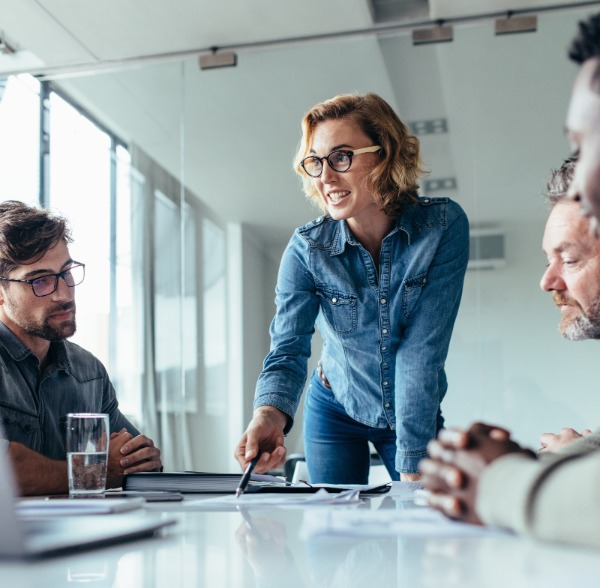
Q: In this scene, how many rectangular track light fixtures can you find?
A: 3